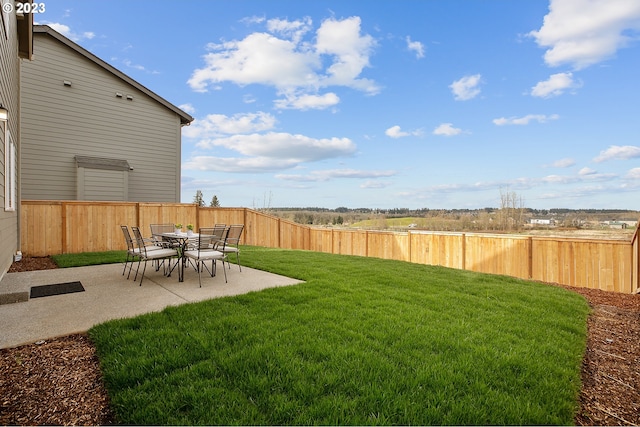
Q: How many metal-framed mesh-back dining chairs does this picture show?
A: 6